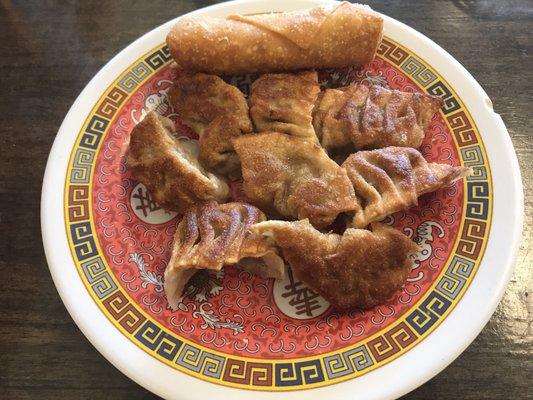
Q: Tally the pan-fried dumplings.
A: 8